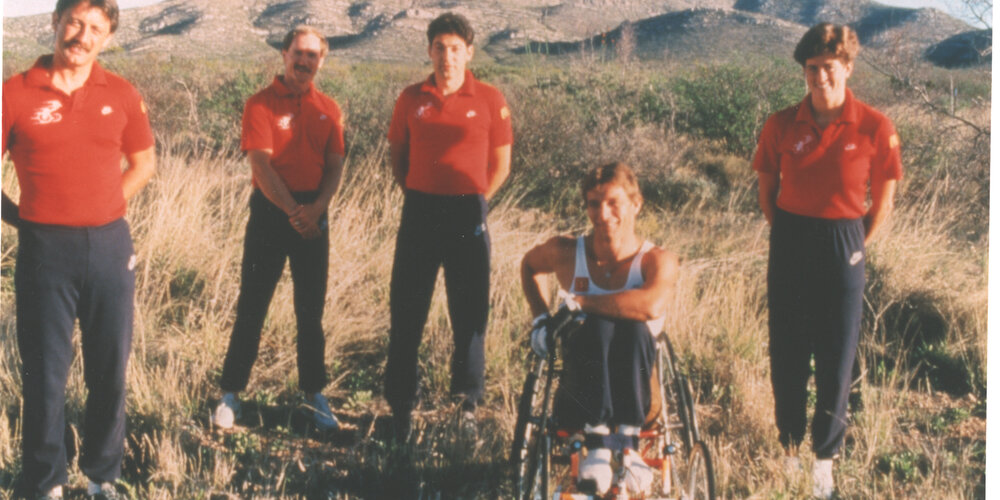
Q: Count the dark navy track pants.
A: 5